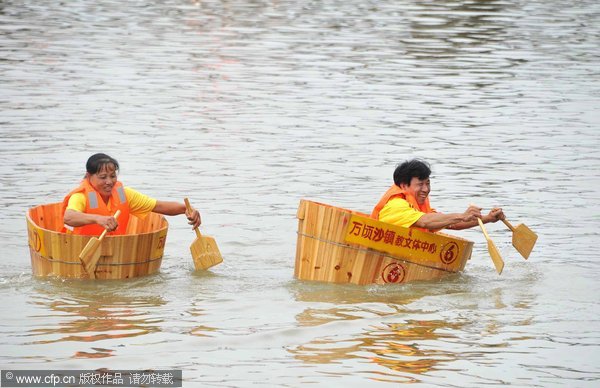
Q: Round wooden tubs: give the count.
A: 2